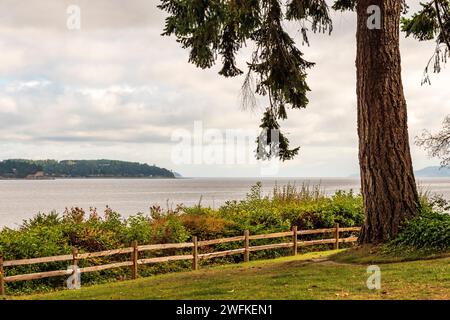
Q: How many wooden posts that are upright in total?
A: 7